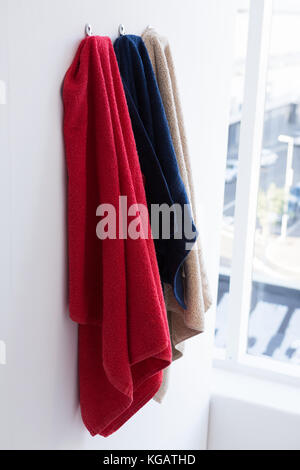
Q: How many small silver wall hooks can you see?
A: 3